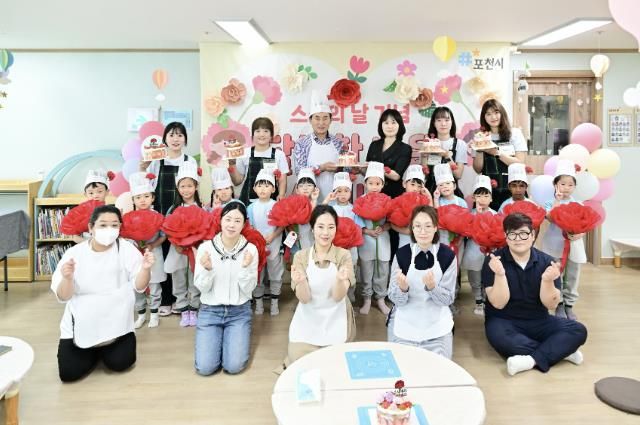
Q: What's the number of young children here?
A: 13